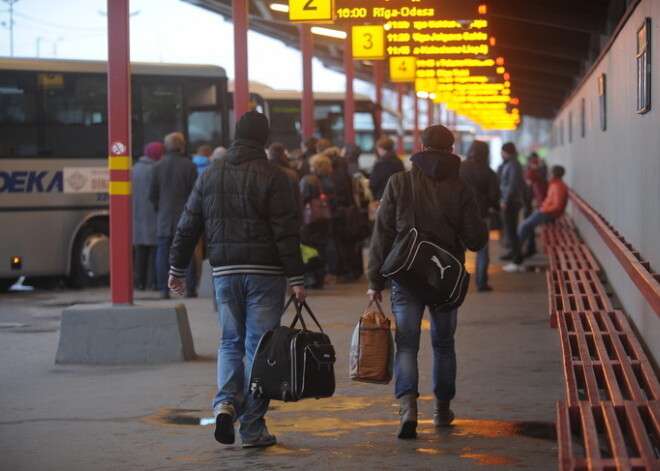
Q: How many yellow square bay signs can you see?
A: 3